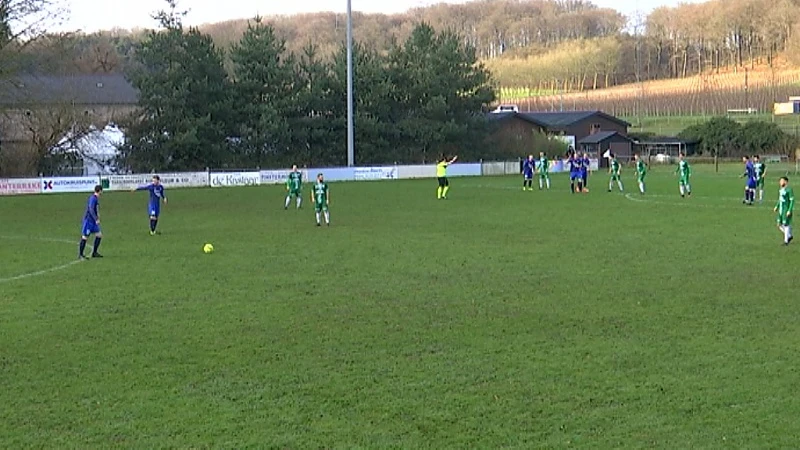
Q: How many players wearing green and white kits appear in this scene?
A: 8